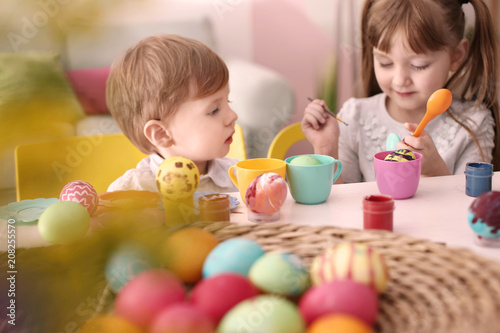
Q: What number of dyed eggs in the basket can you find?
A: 12